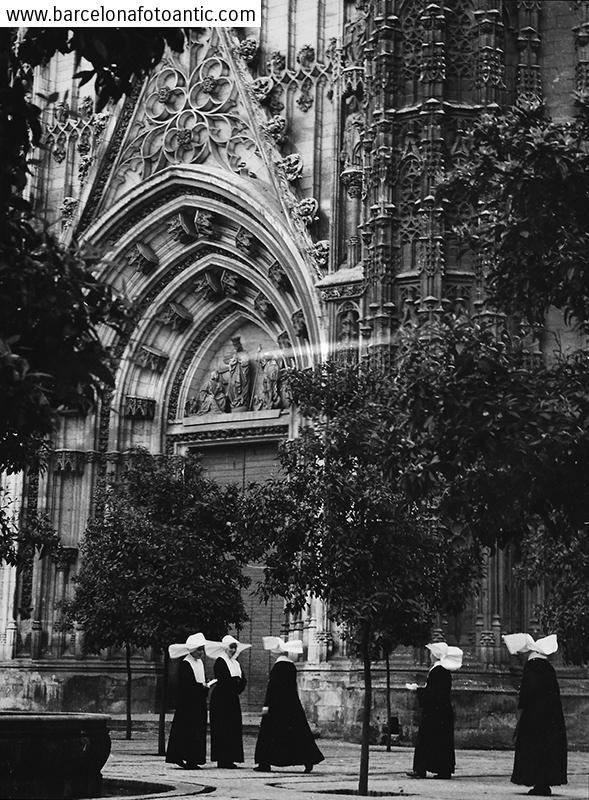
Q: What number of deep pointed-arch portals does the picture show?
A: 1